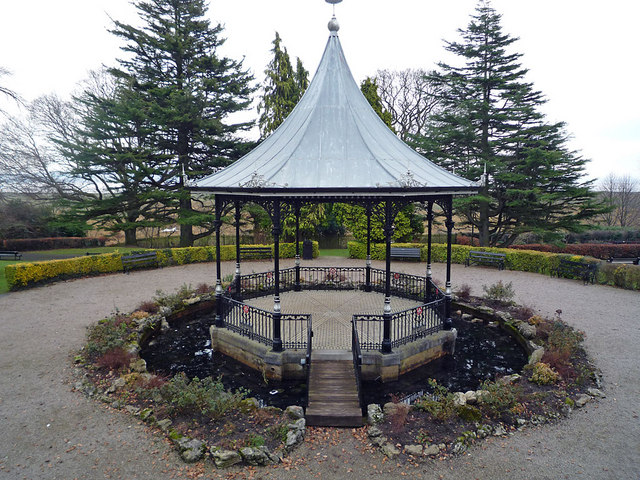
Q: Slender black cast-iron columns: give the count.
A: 8